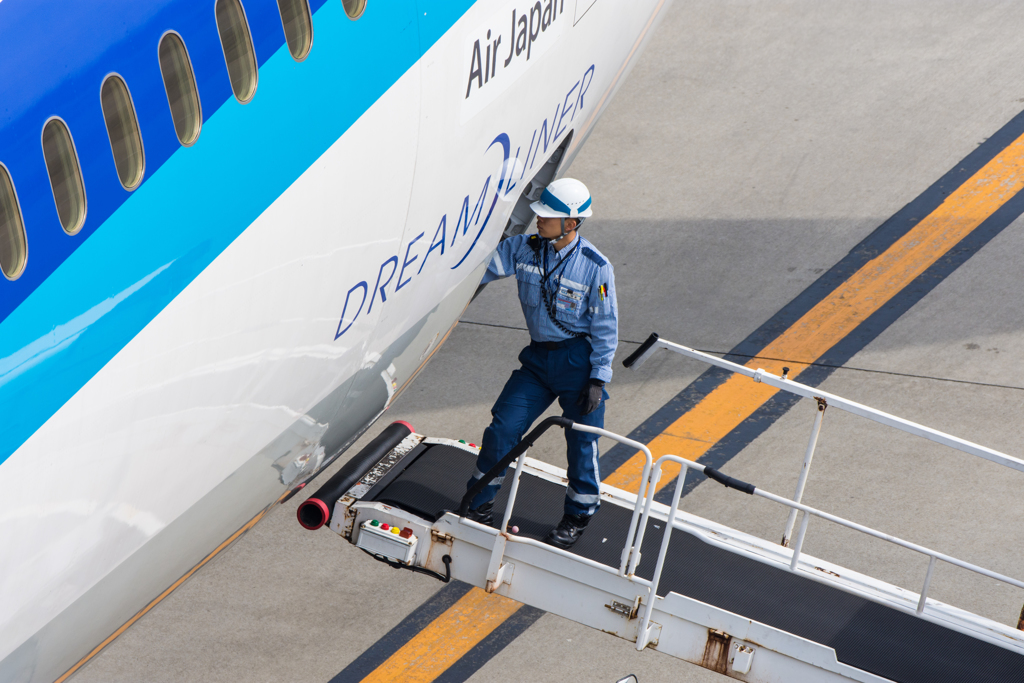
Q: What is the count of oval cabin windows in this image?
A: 7